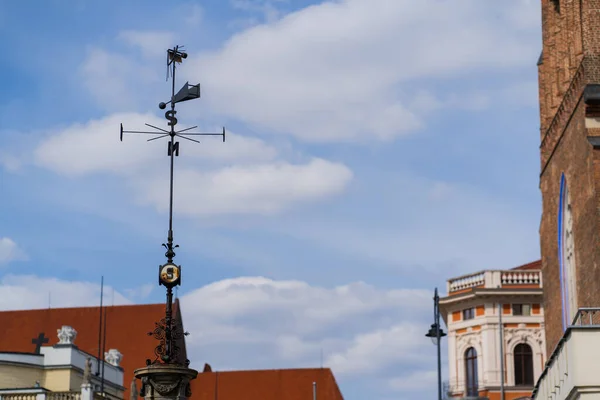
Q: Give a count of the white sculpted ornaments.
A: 2